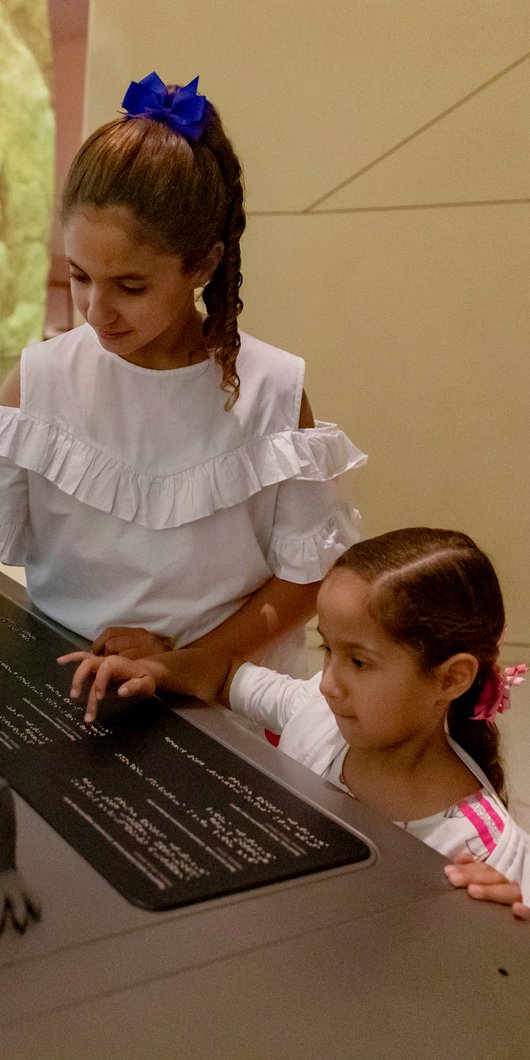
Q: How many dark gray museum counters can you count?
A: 1